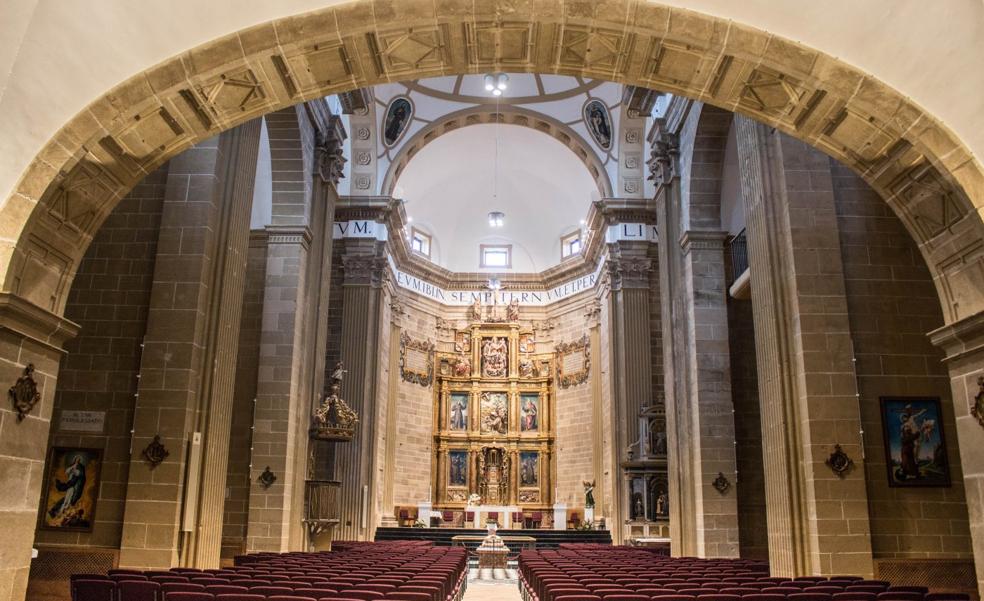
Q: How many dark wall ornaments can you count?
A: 6